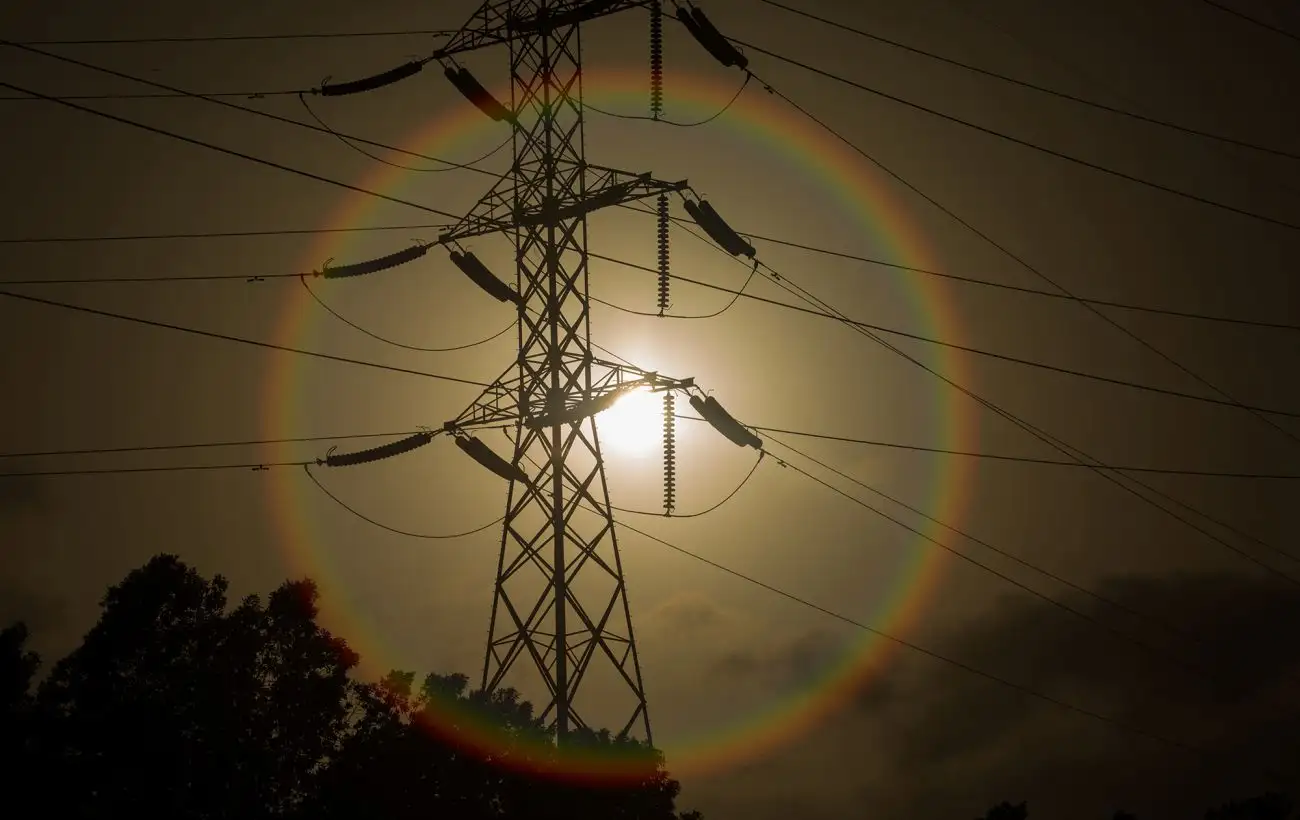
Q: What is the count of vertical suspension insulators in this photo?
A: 3